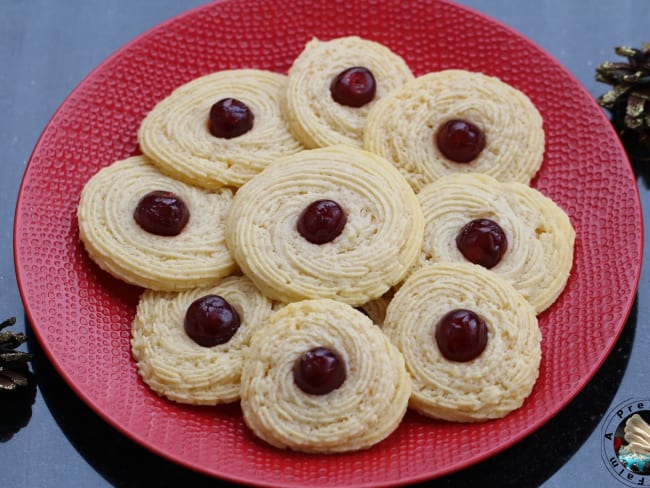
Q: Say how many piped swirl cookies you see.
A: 9